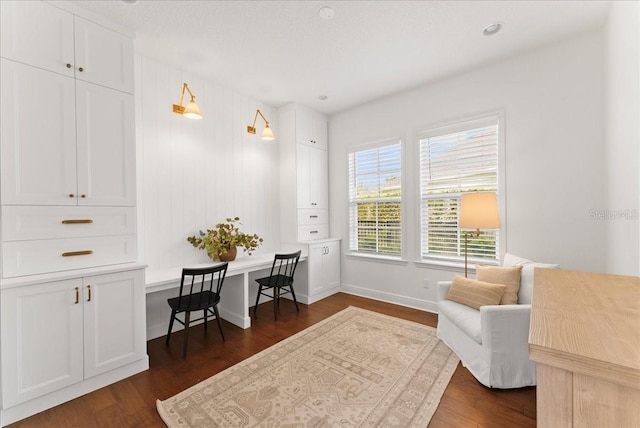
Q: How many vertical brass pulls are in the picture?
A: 4